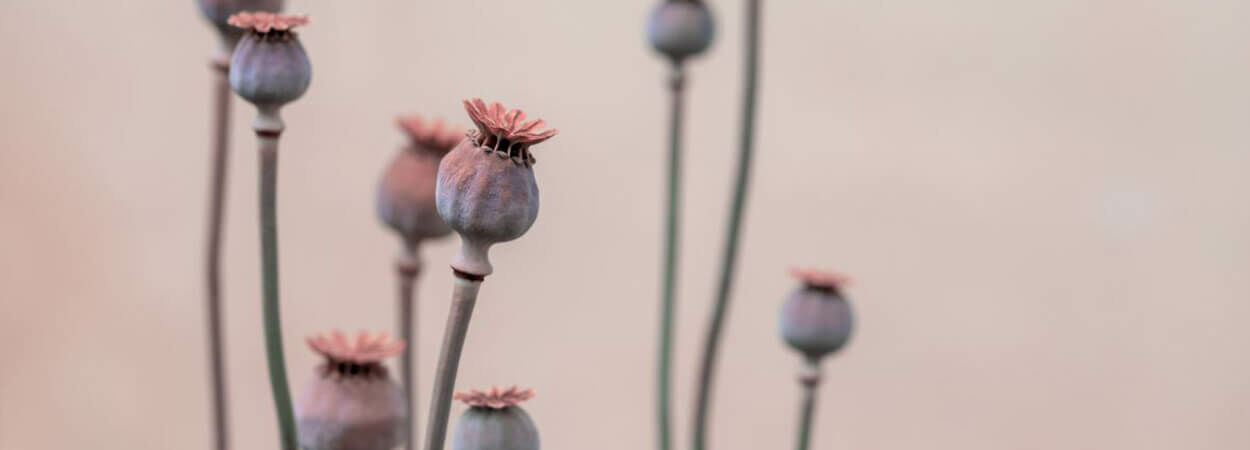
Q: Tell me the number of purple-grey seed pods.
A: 8